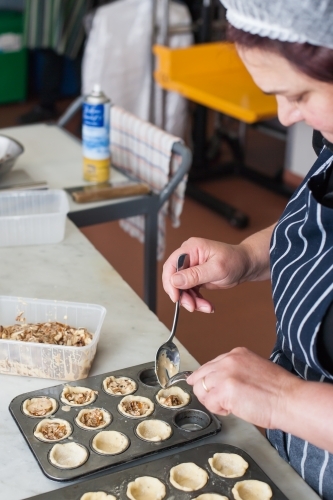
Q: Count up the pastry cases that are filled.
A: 7